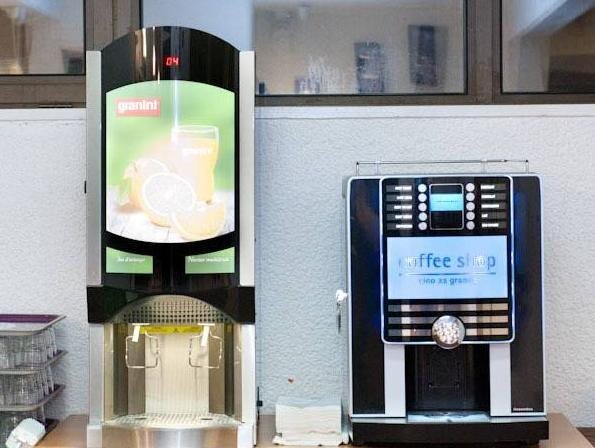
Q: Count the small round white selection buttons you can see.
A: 10